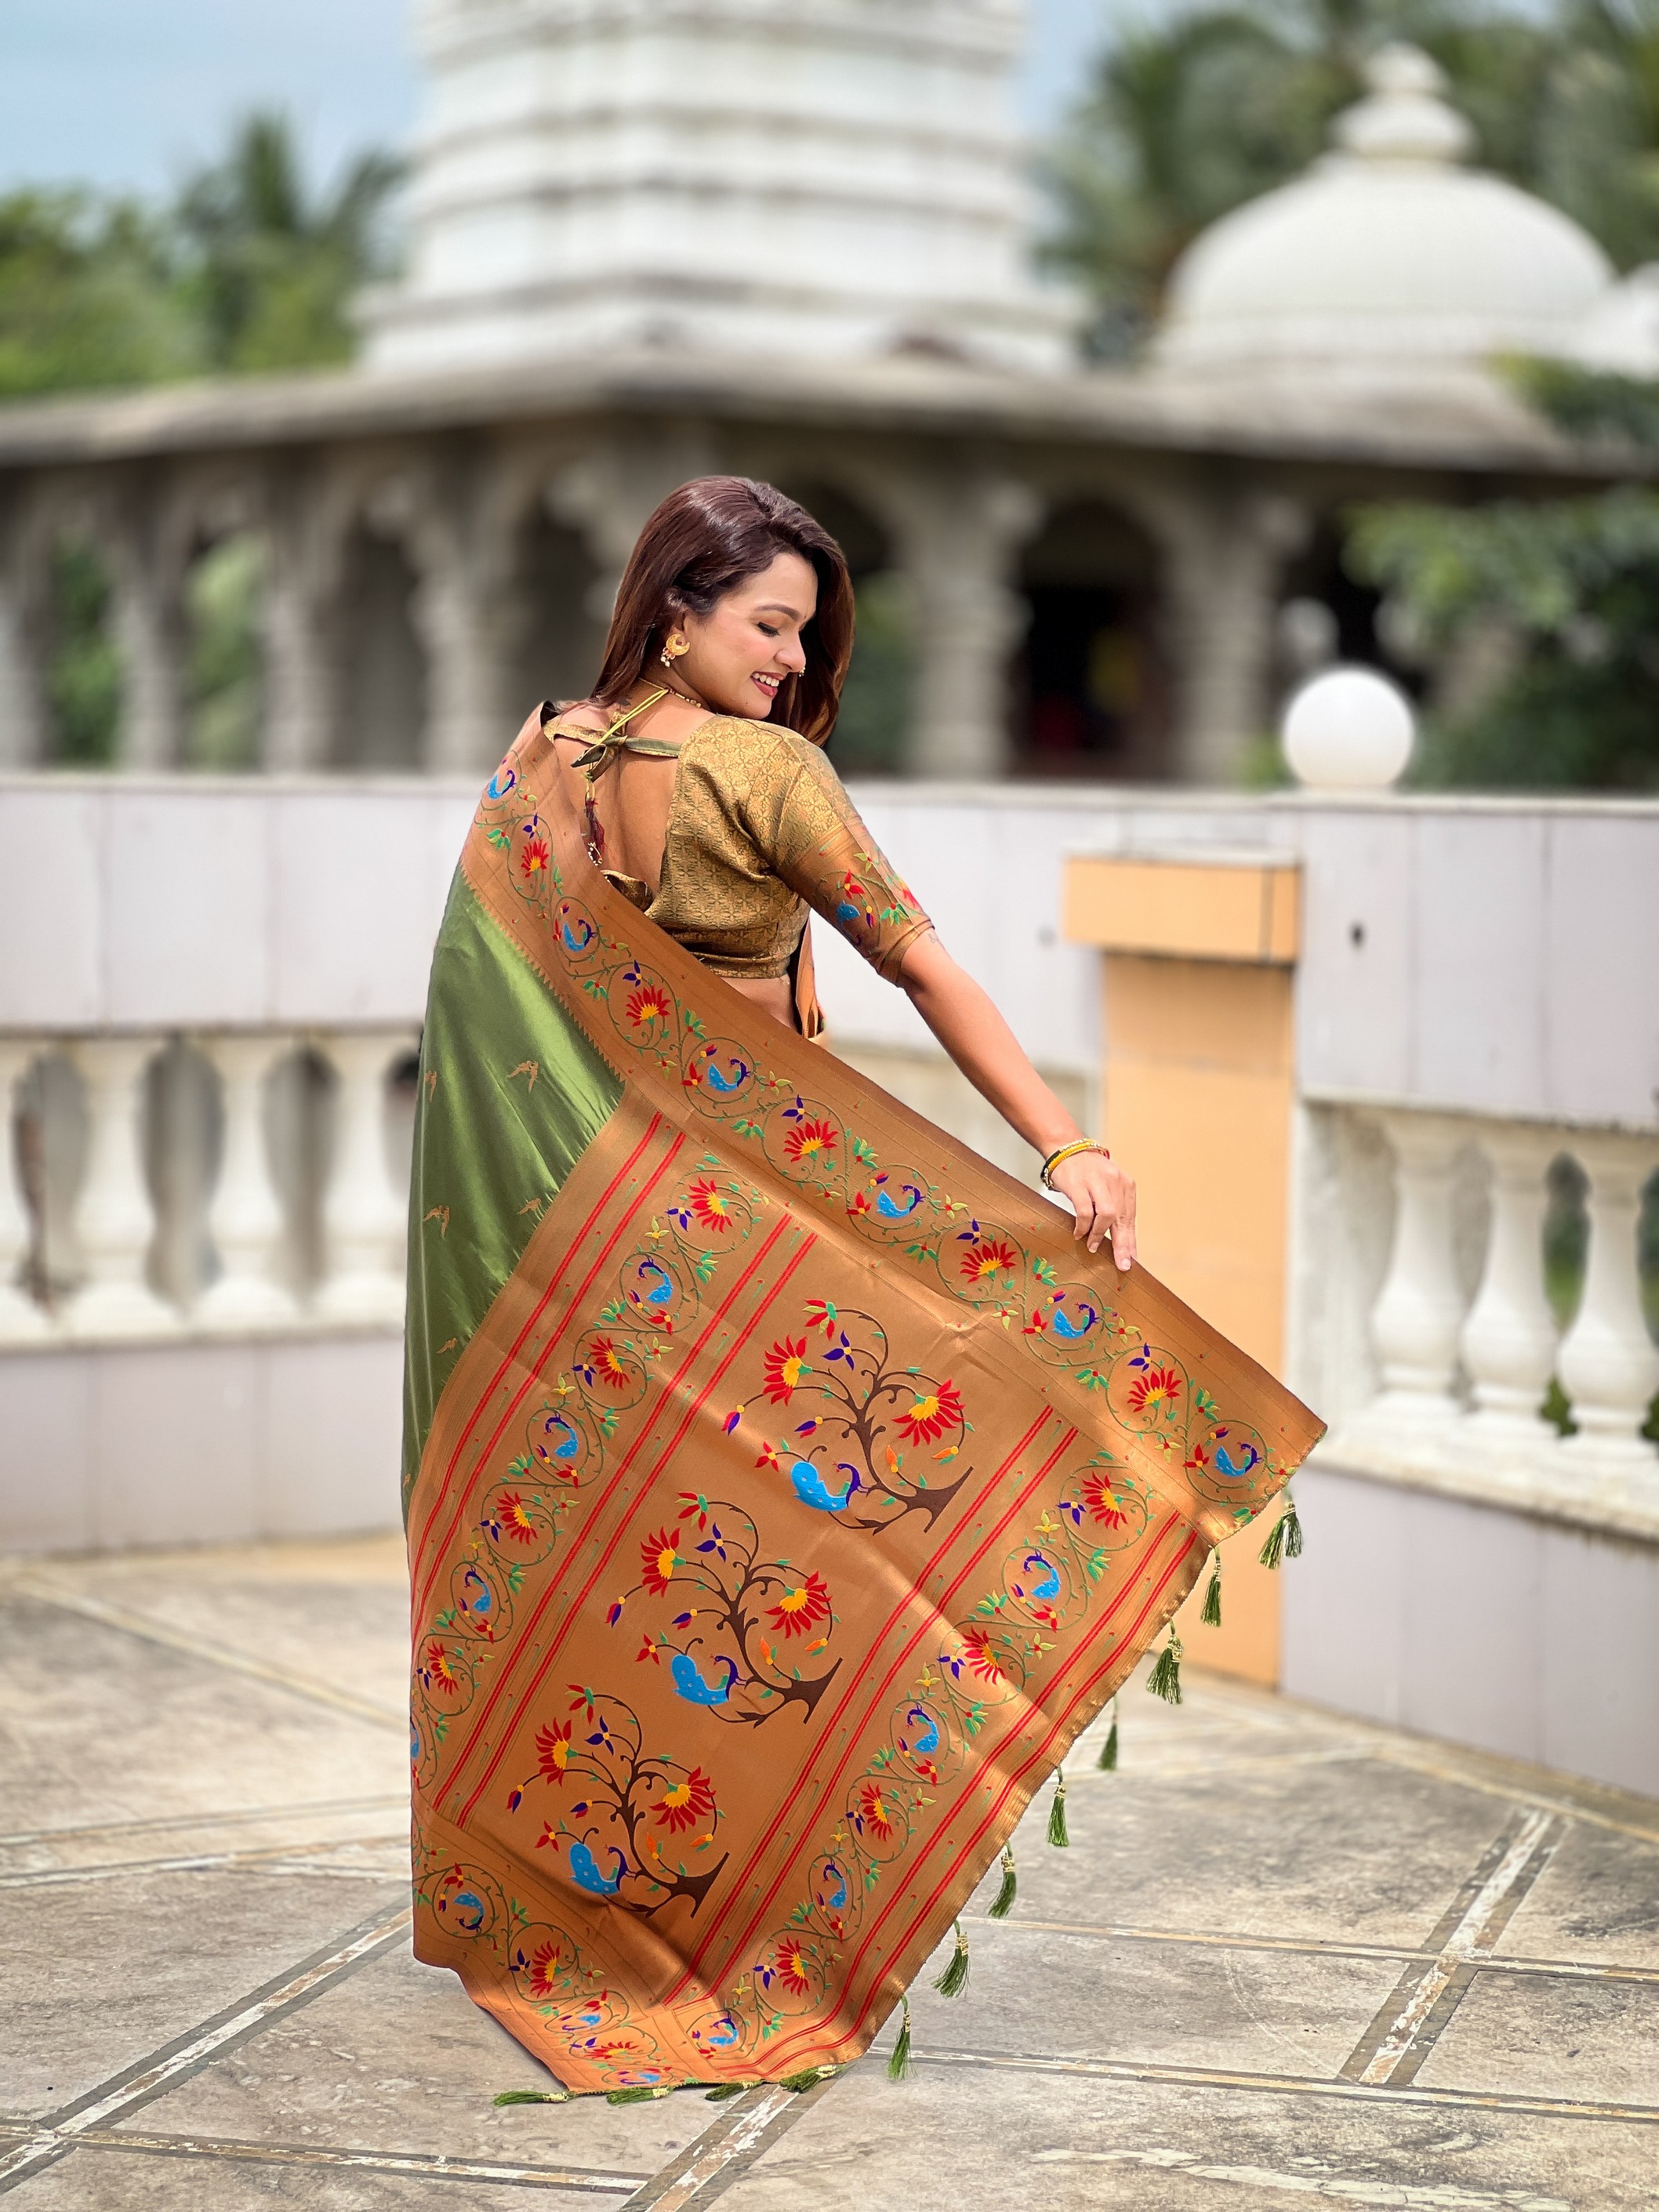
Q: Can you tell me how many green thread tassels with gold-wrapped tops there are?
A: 12